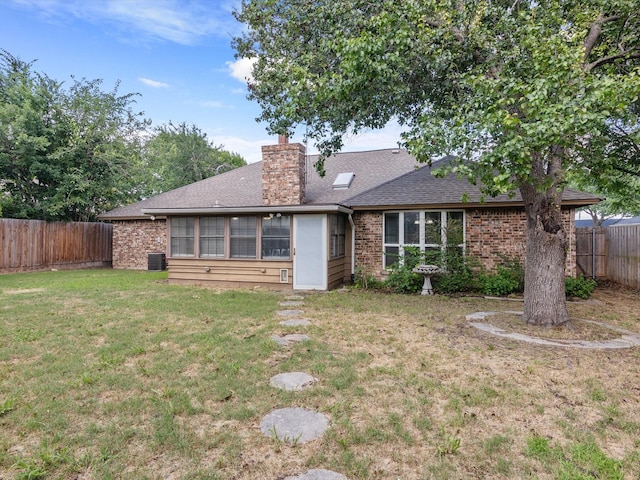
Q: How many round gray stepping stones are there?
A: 8